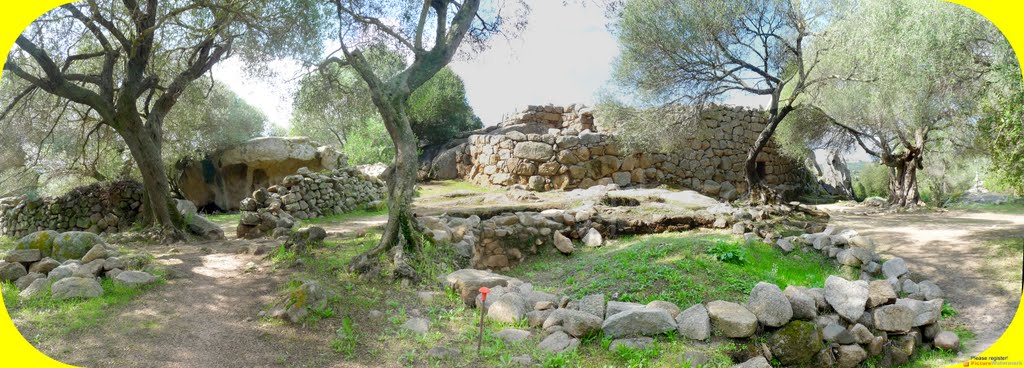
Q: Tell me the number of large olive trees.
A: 4